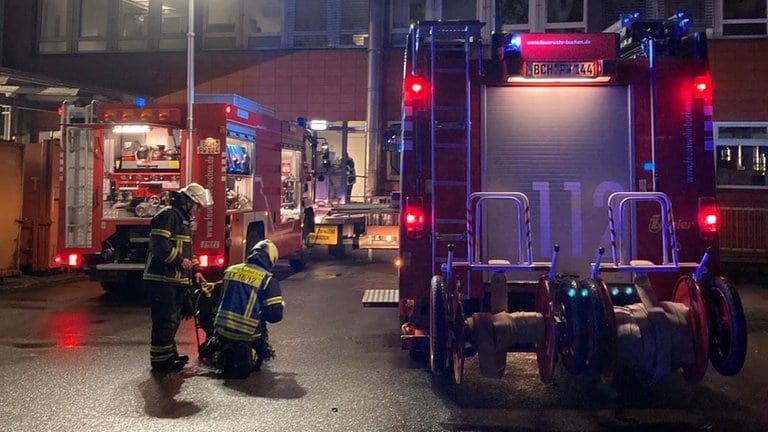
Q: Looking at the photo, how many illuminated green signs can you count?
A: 0